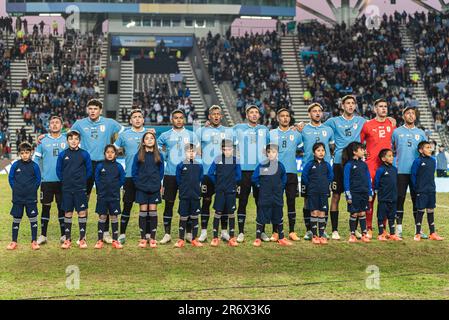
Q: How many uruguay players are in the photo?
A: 11